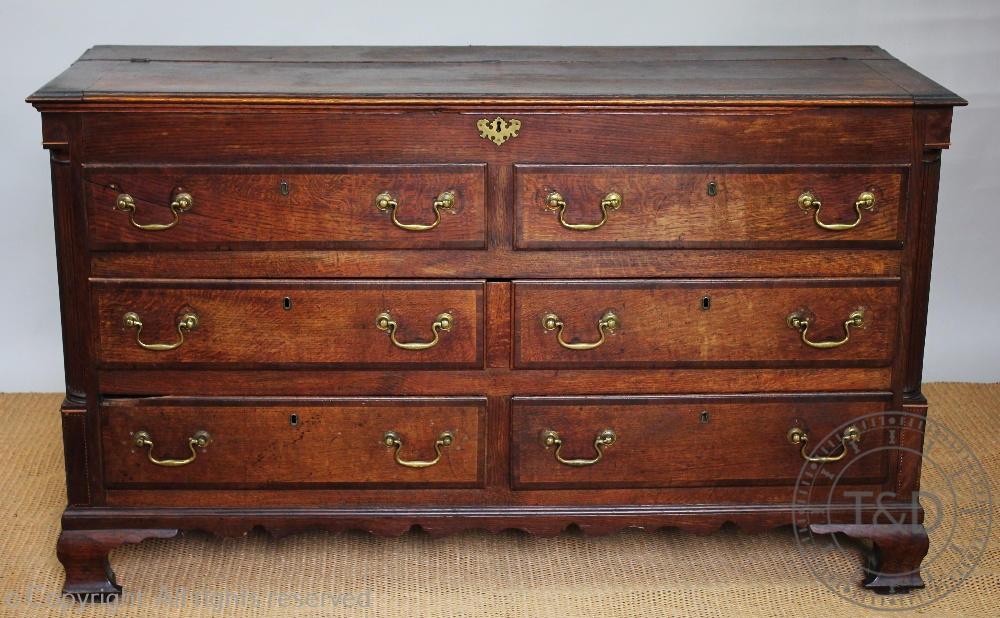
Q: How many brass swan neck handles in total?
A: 12